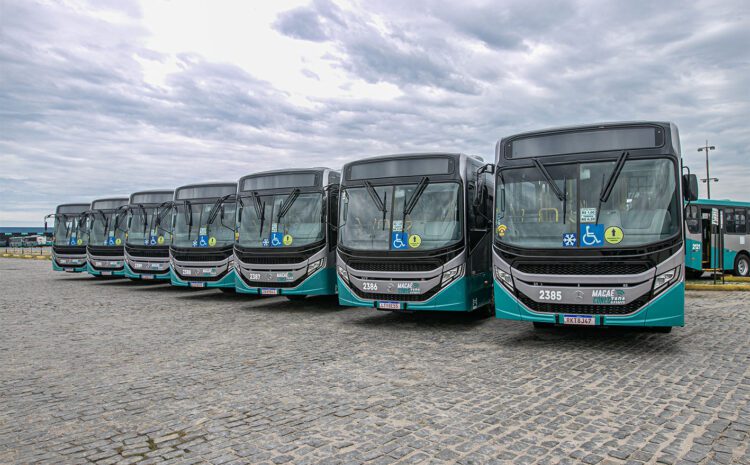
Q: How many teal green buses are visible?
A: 8